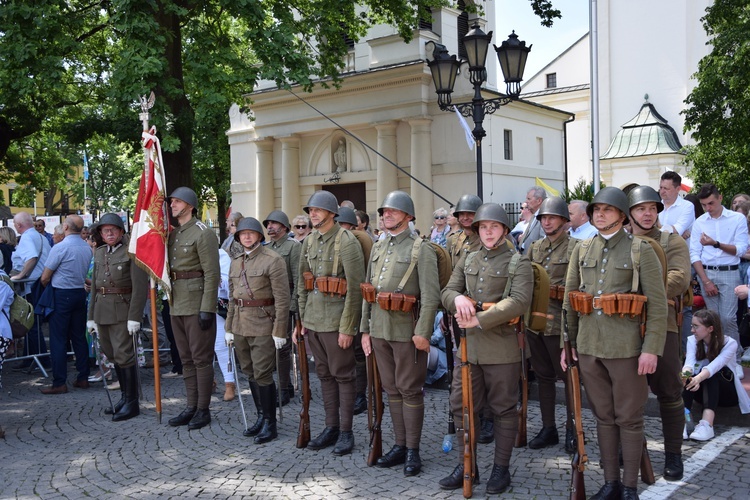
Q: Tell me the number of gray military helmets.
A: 12